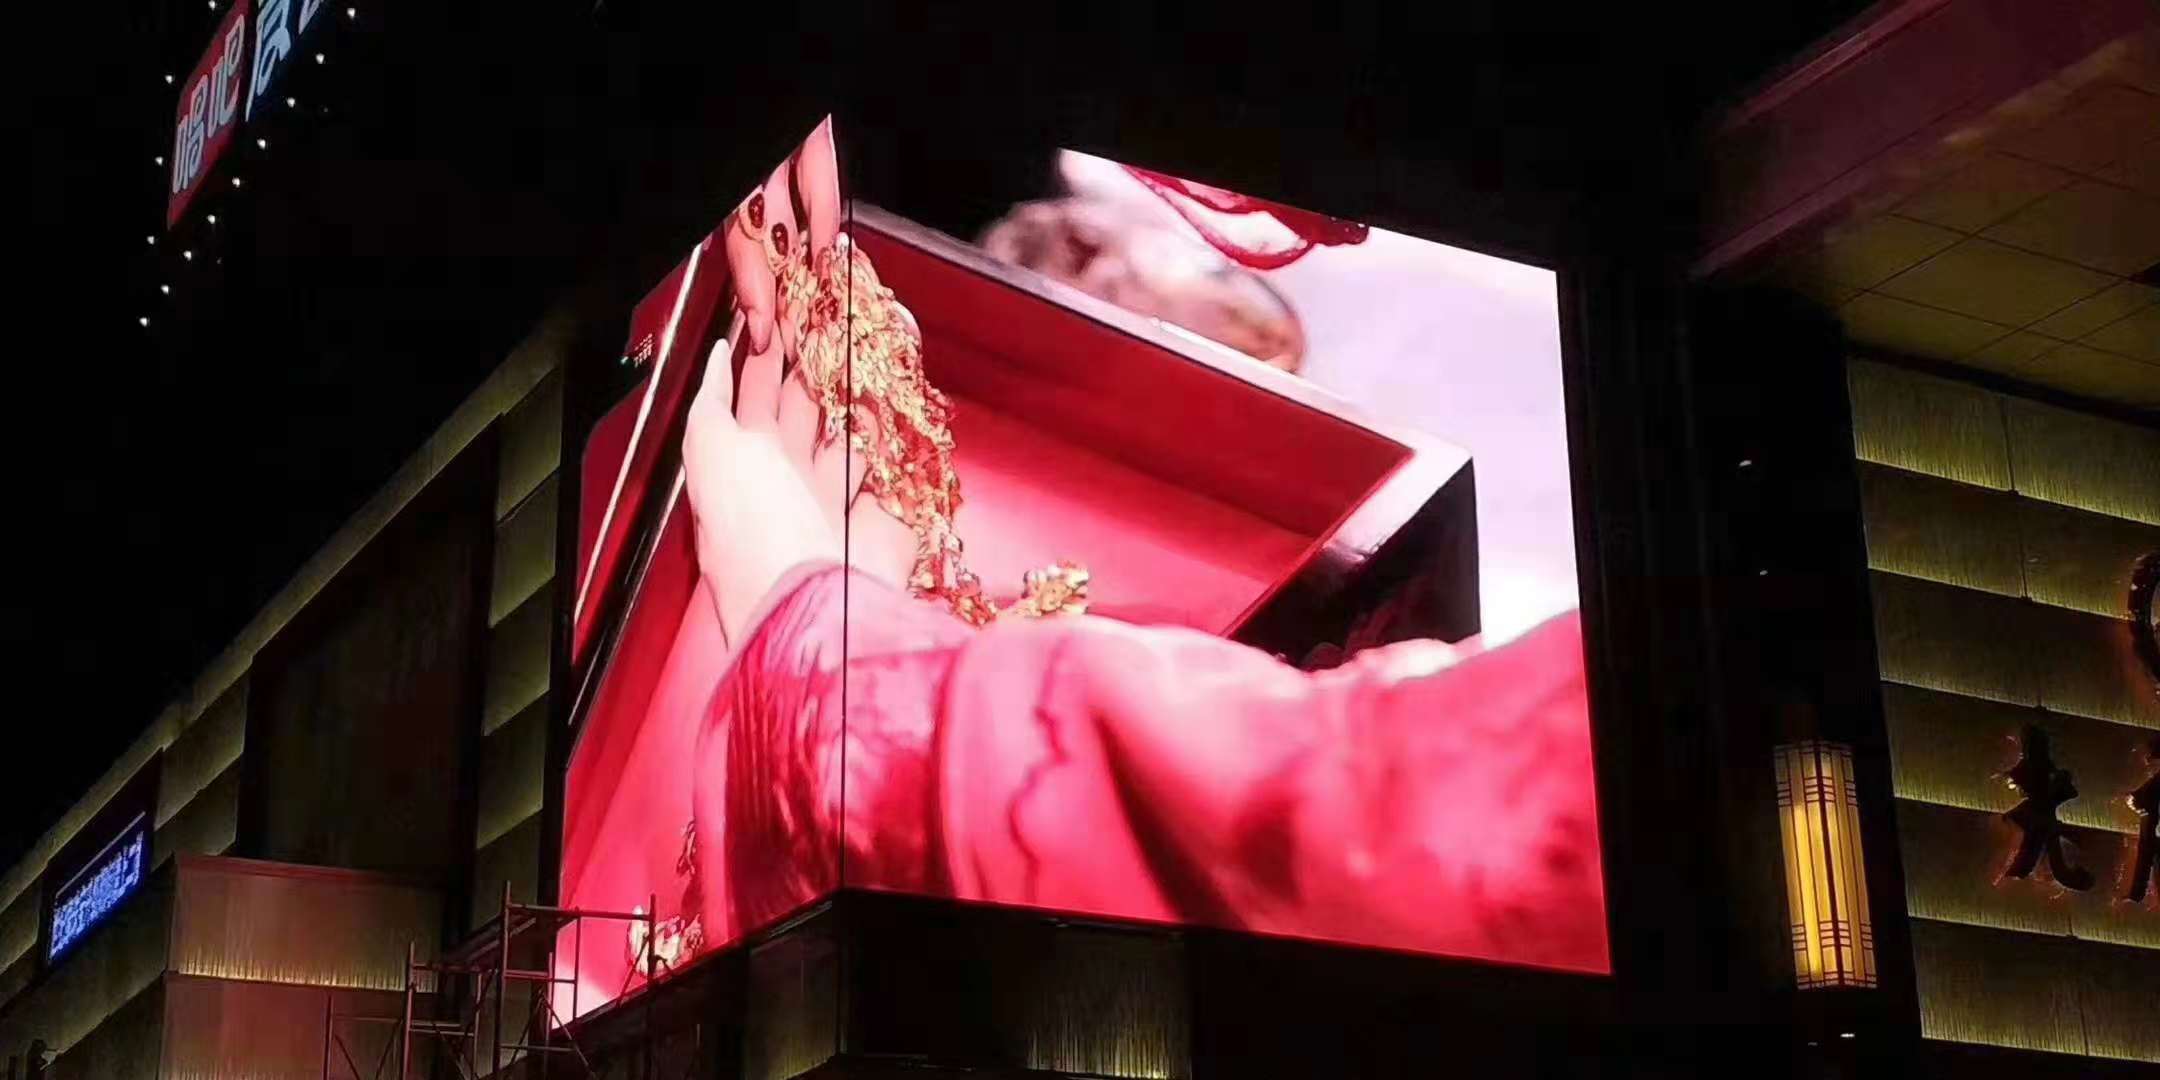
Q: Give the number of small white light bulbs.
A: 13